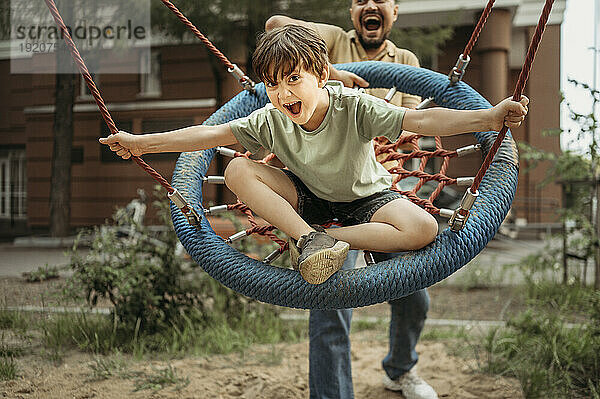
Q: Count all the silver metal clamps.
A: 15